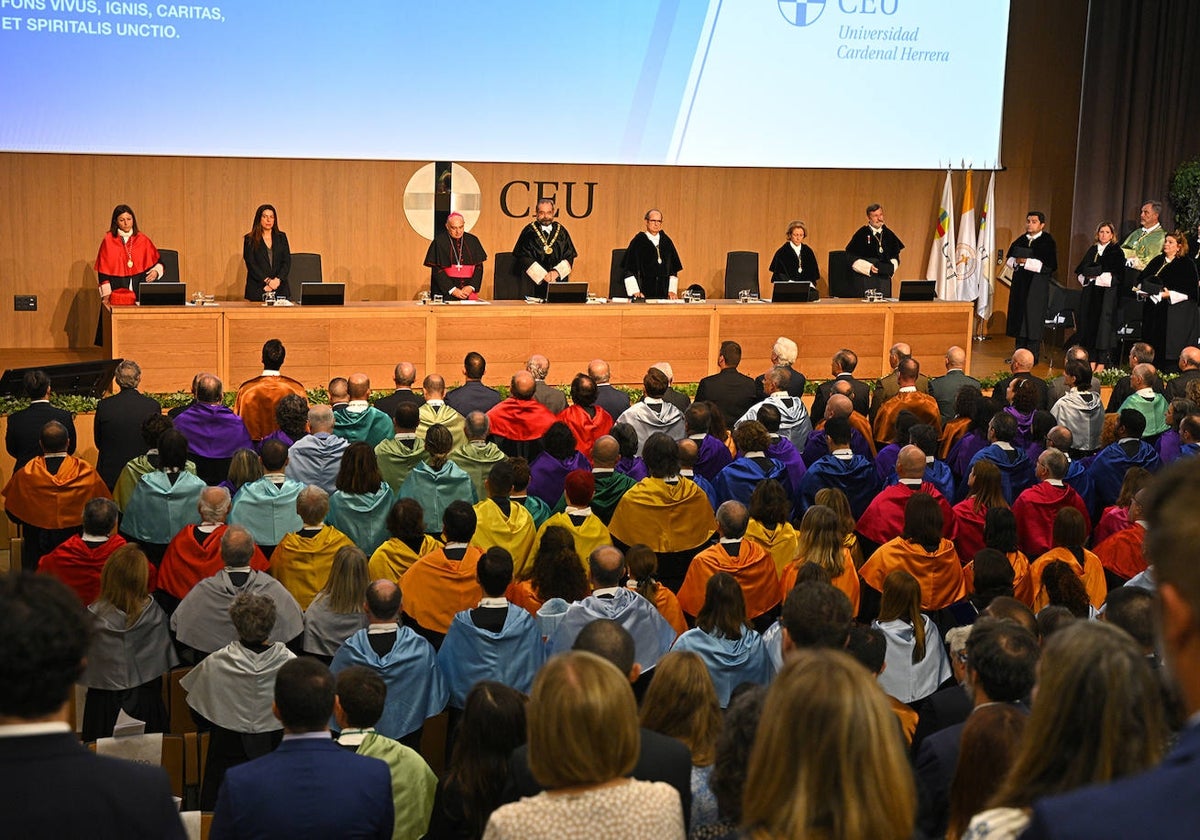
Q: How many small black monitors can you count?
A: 5